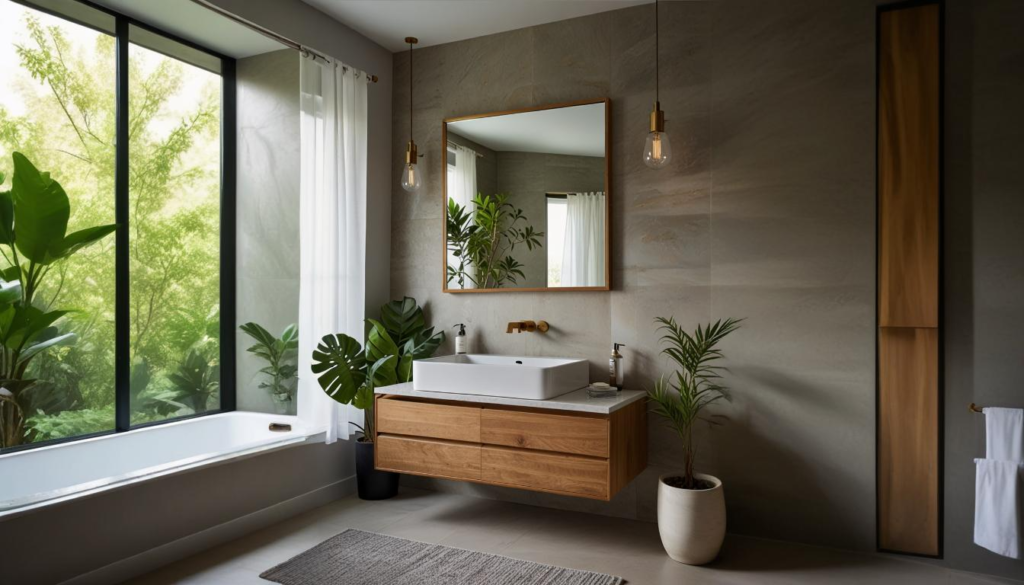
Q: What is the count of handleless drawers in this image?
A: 4